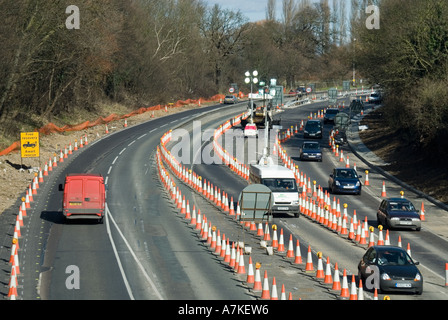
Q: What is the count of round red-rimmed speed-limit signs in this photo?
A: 2